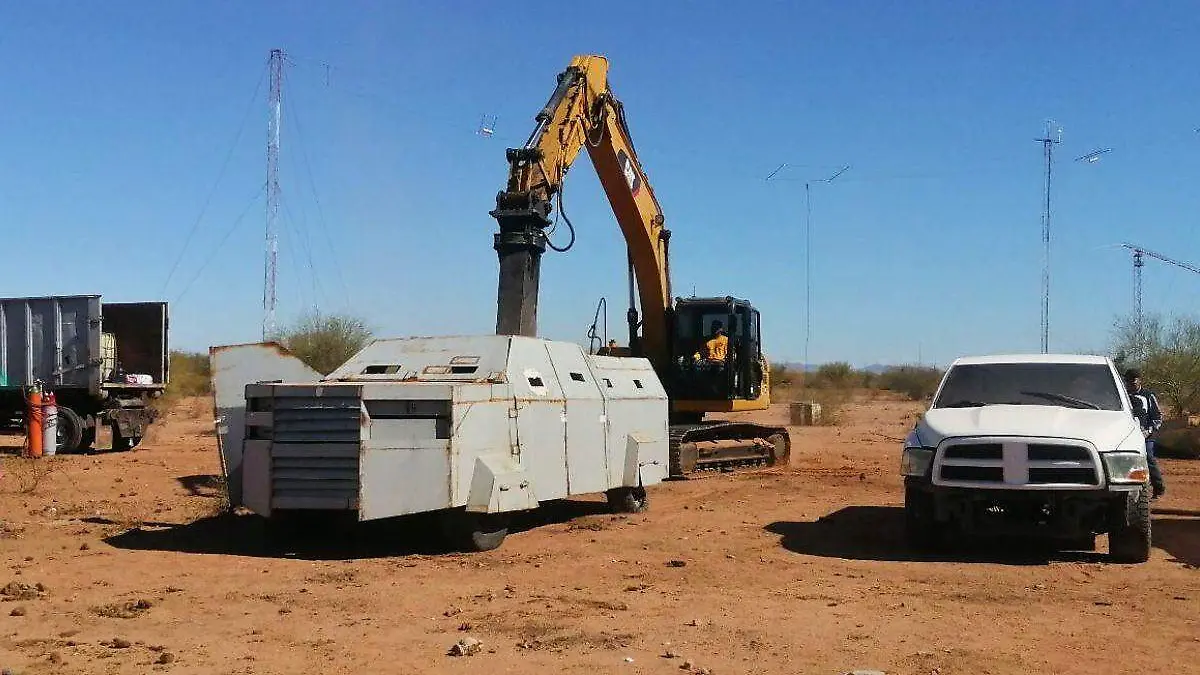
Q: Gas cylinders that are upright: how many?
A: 2